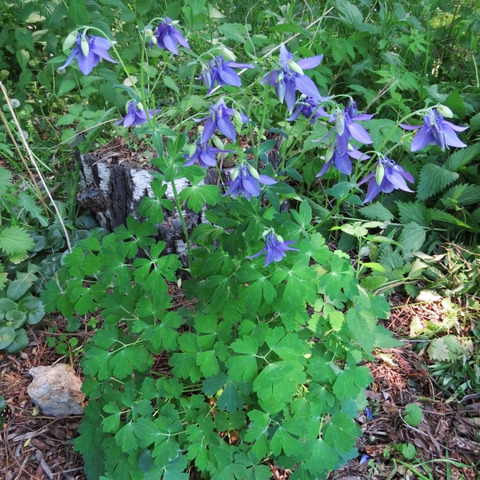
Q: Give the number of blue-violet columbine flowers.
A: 14